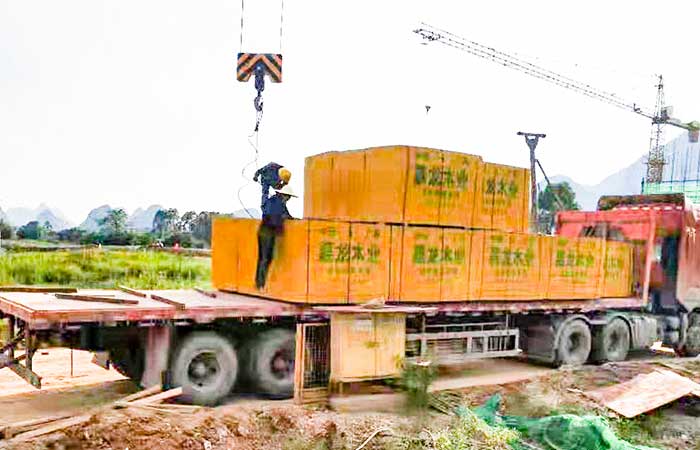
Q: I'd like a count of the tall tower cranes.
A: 1